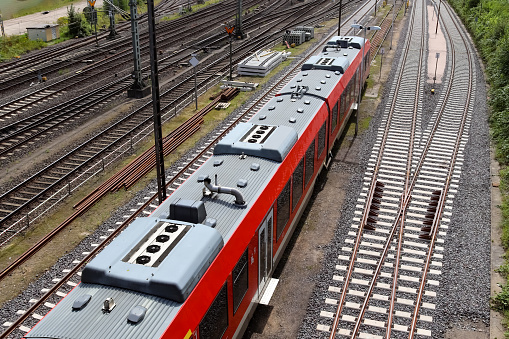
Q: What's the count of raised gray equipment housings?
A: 4